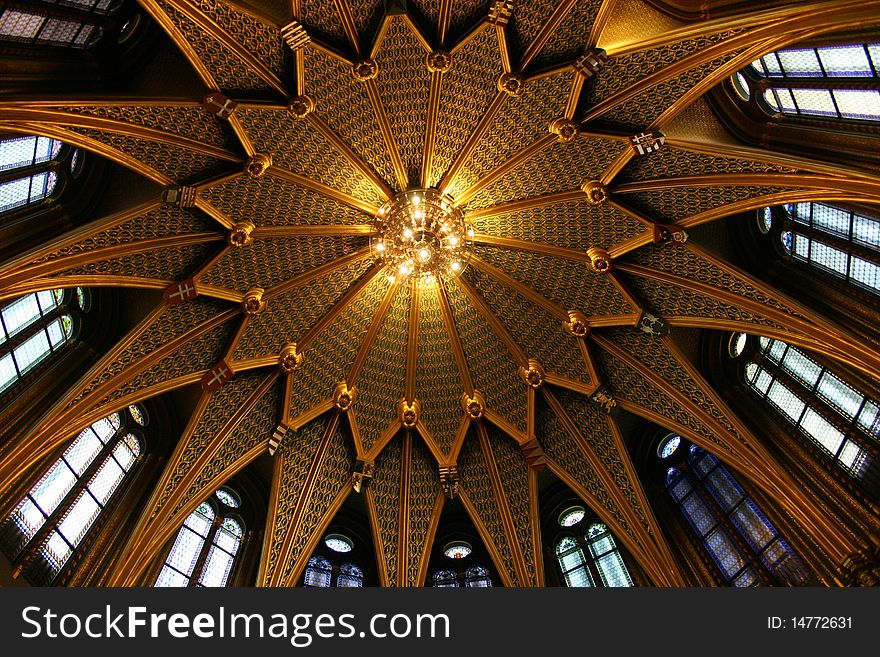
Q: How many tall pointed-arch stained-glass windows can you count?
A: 12